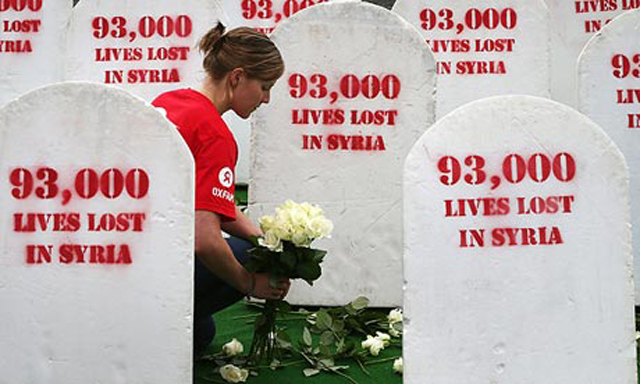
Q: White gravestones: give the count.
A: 9